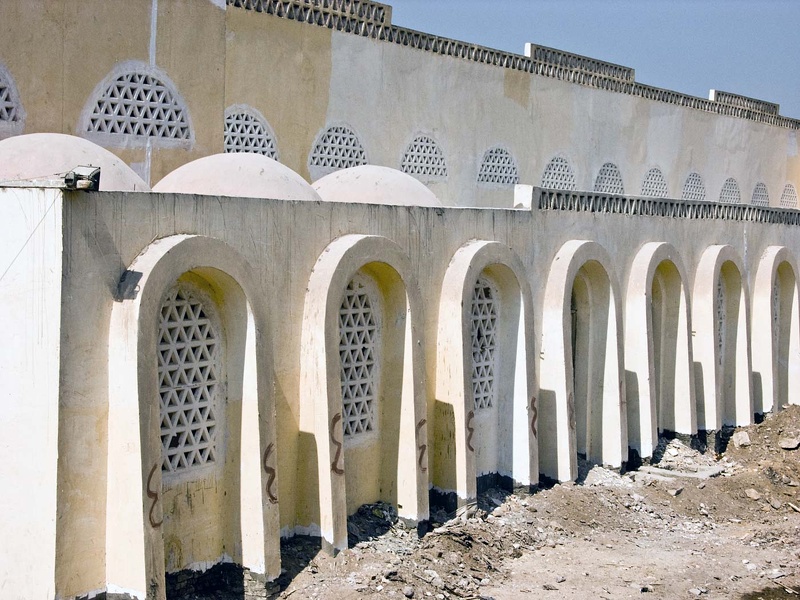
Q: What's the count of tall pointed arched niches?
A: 7